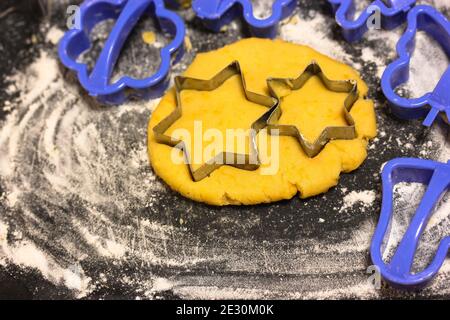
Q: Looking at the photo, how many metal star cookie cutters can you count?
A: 2